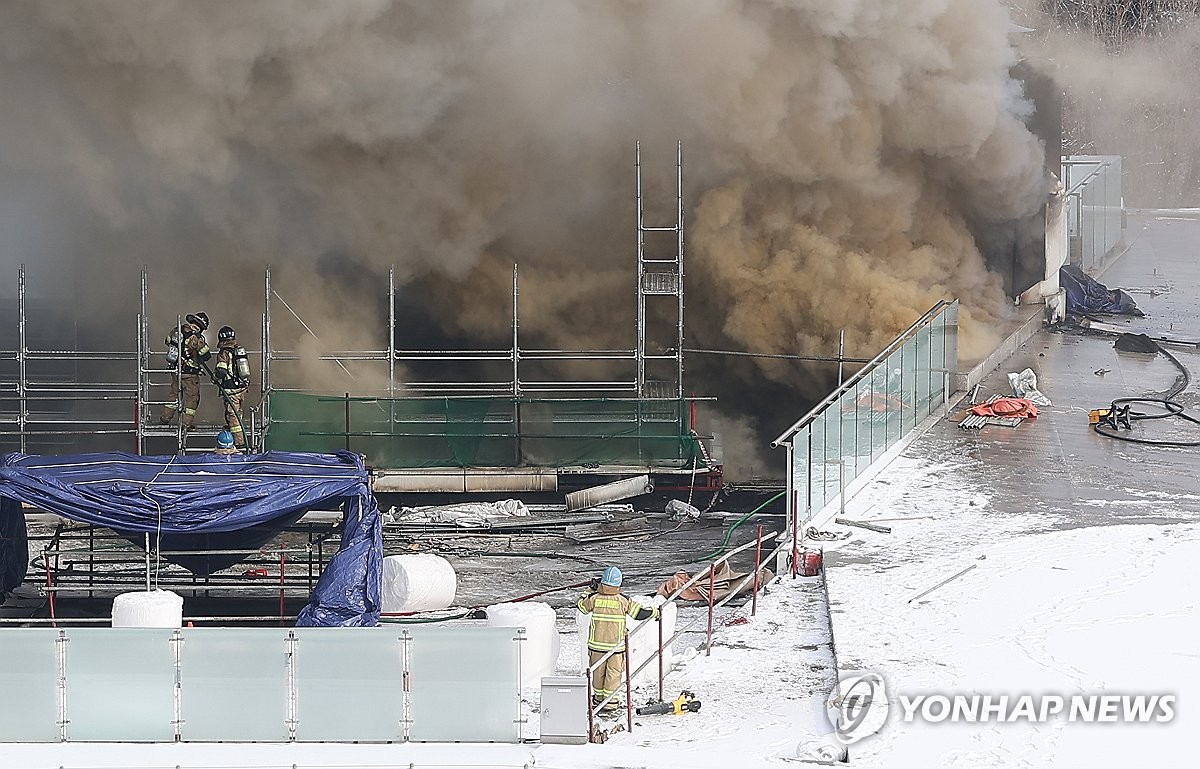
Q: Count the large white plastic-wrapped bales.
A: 4